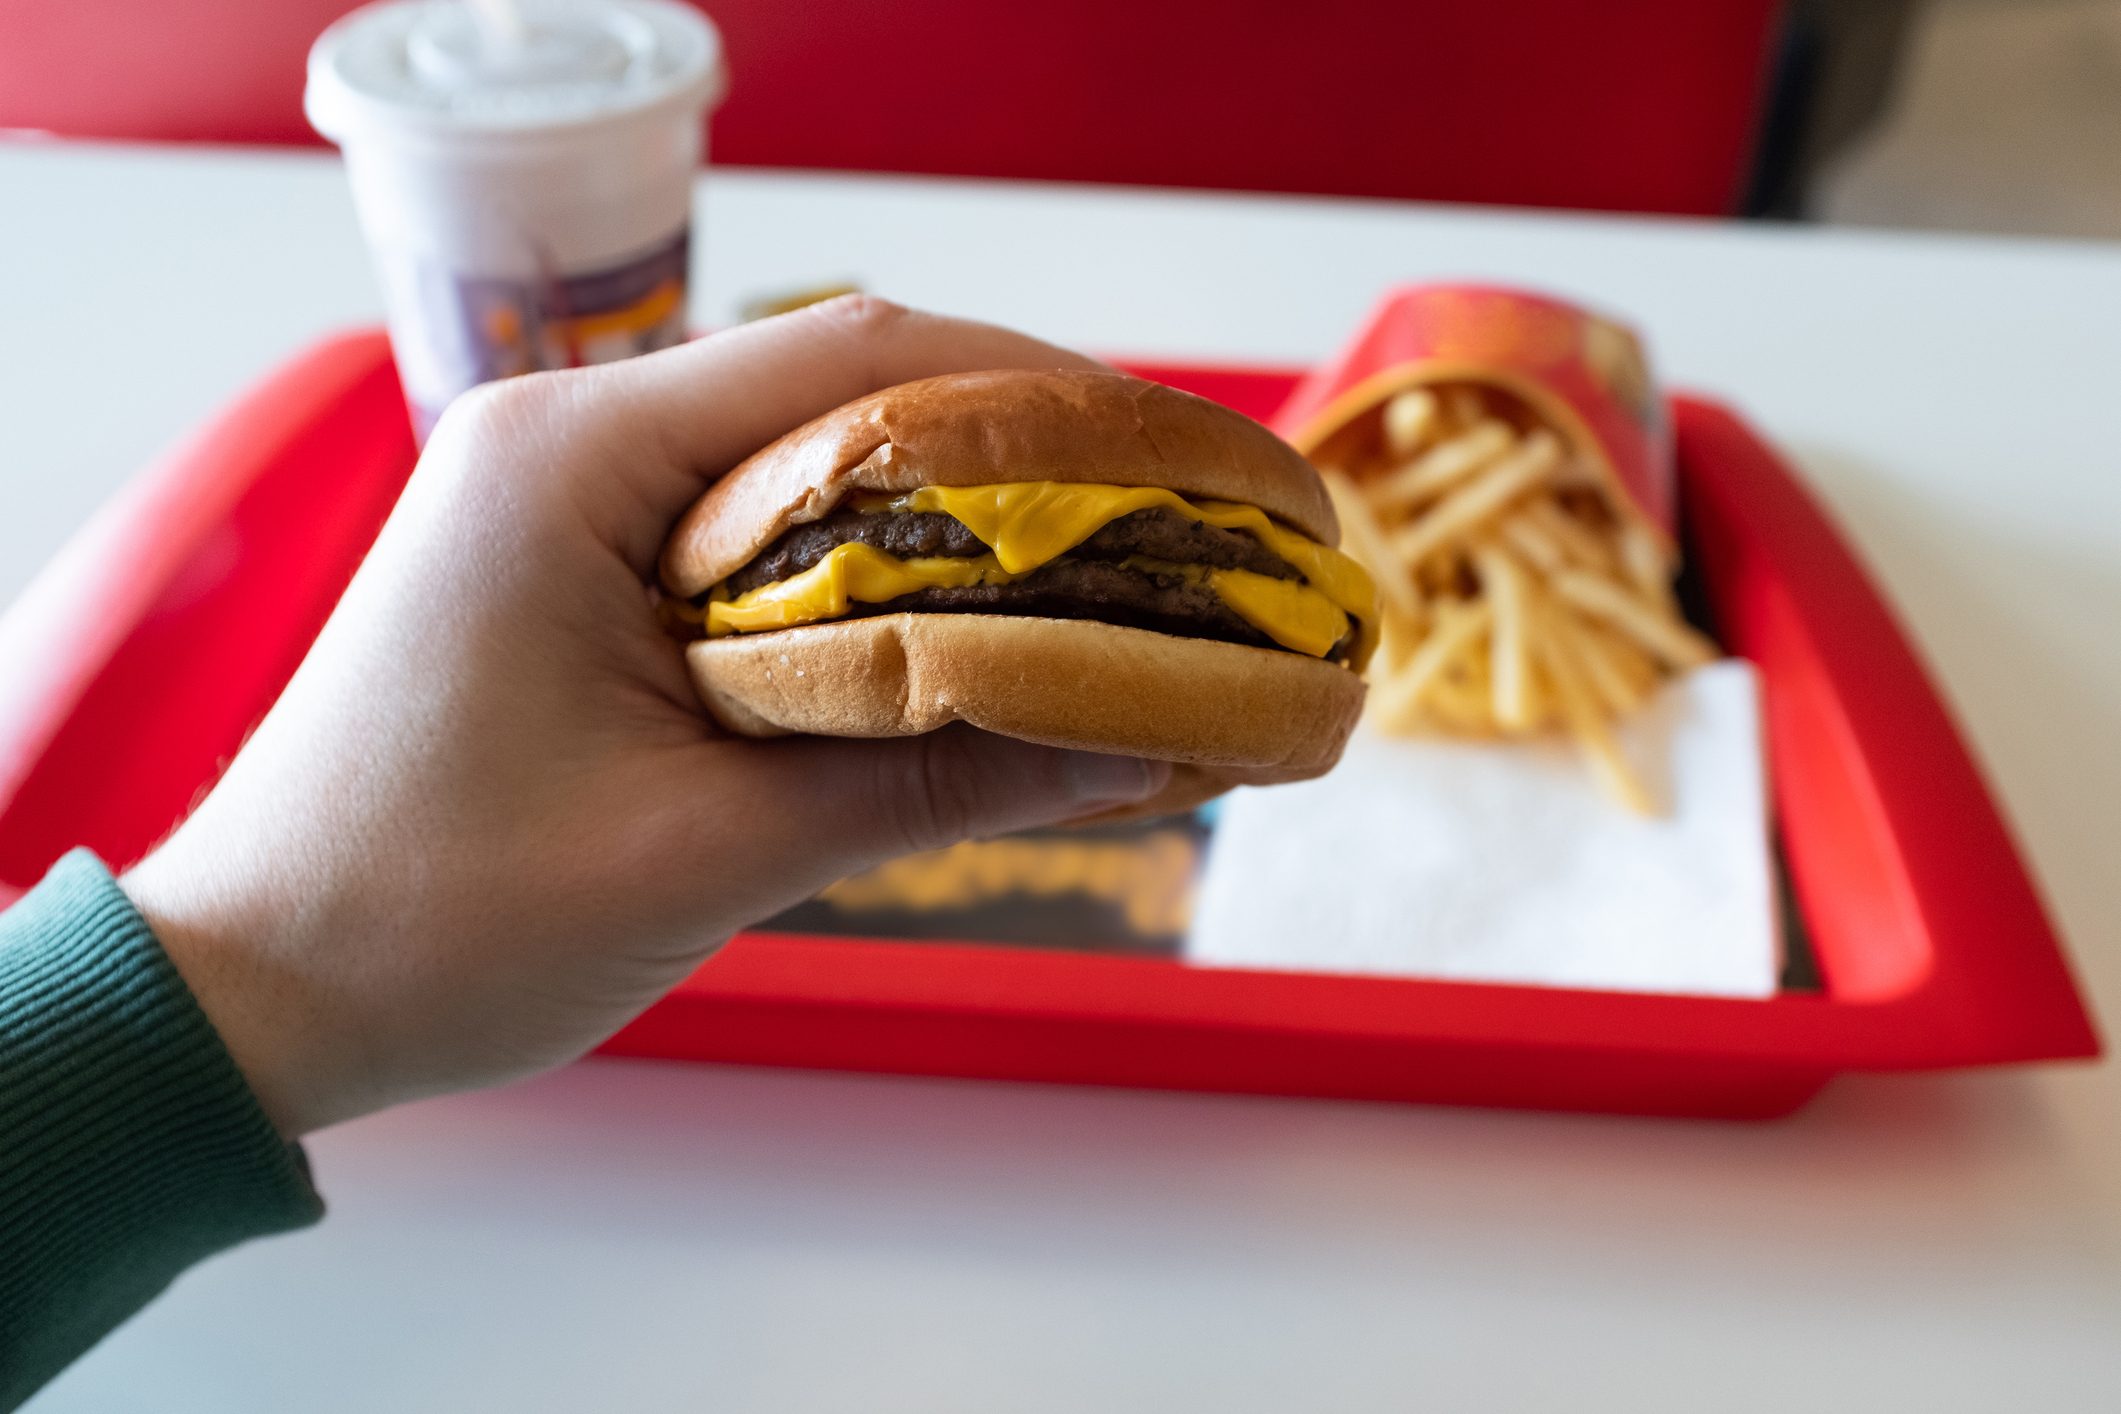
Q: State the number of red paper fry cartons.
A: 1